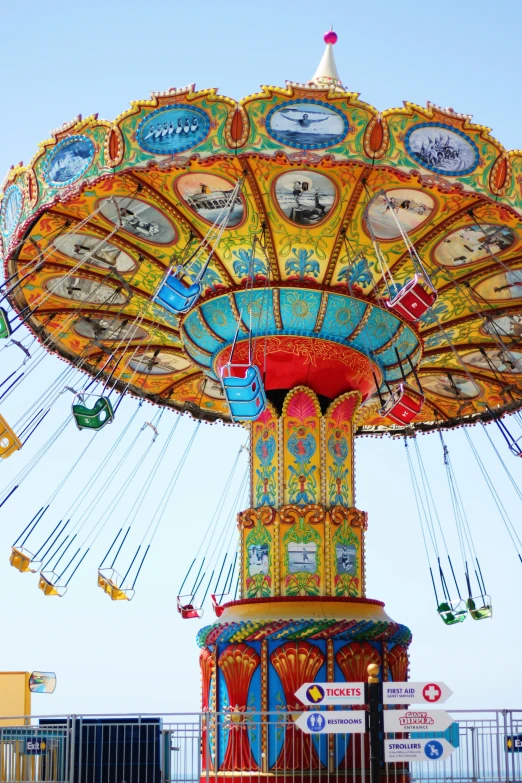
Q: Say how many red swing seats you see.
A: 4